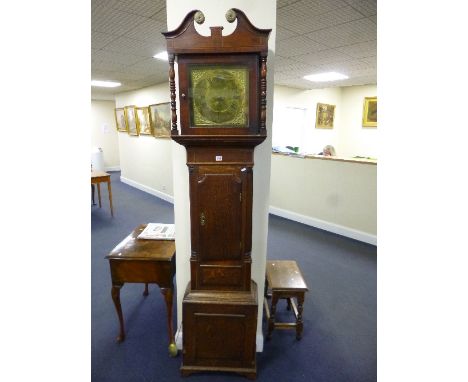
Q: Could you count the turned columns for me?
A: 2